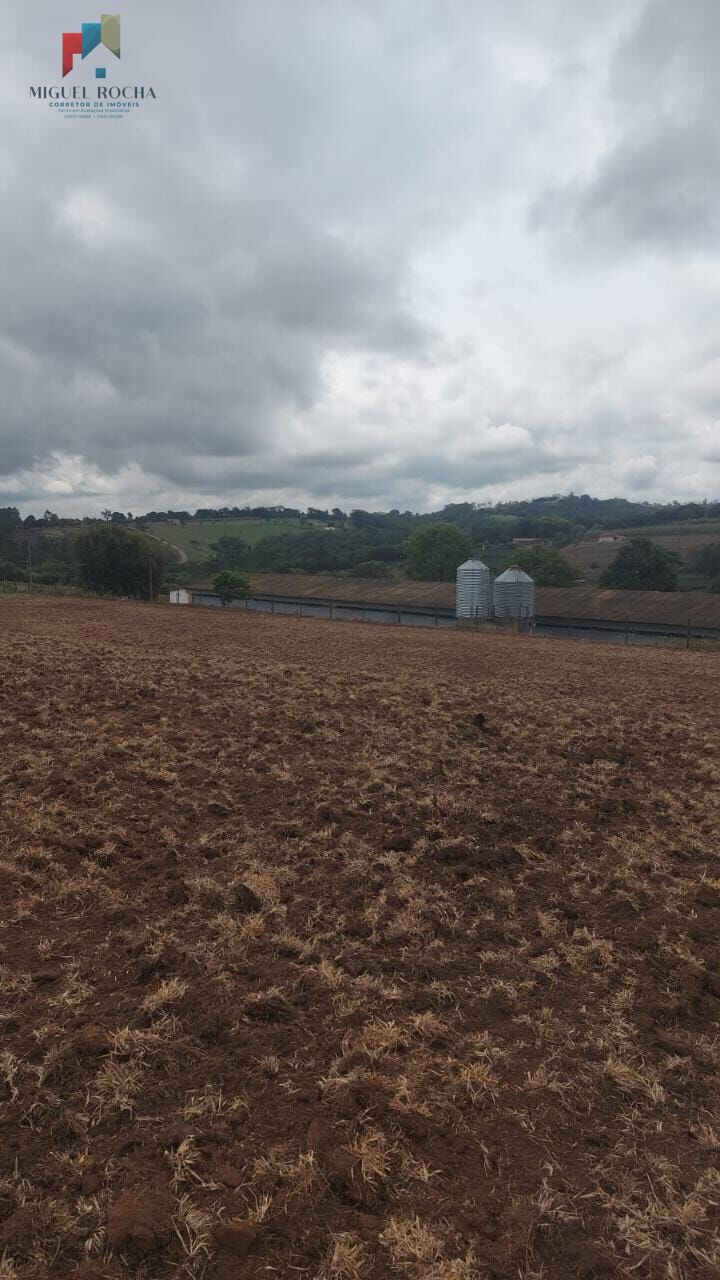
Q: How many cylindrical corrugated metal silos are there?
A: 2